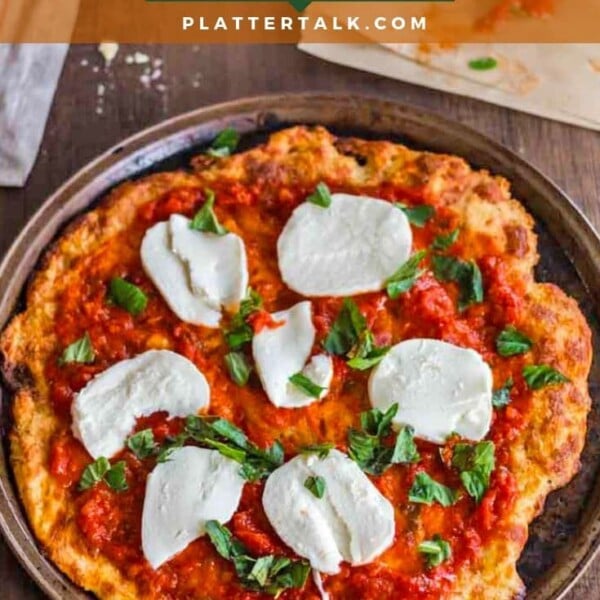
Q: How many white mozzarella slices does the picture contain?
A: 7